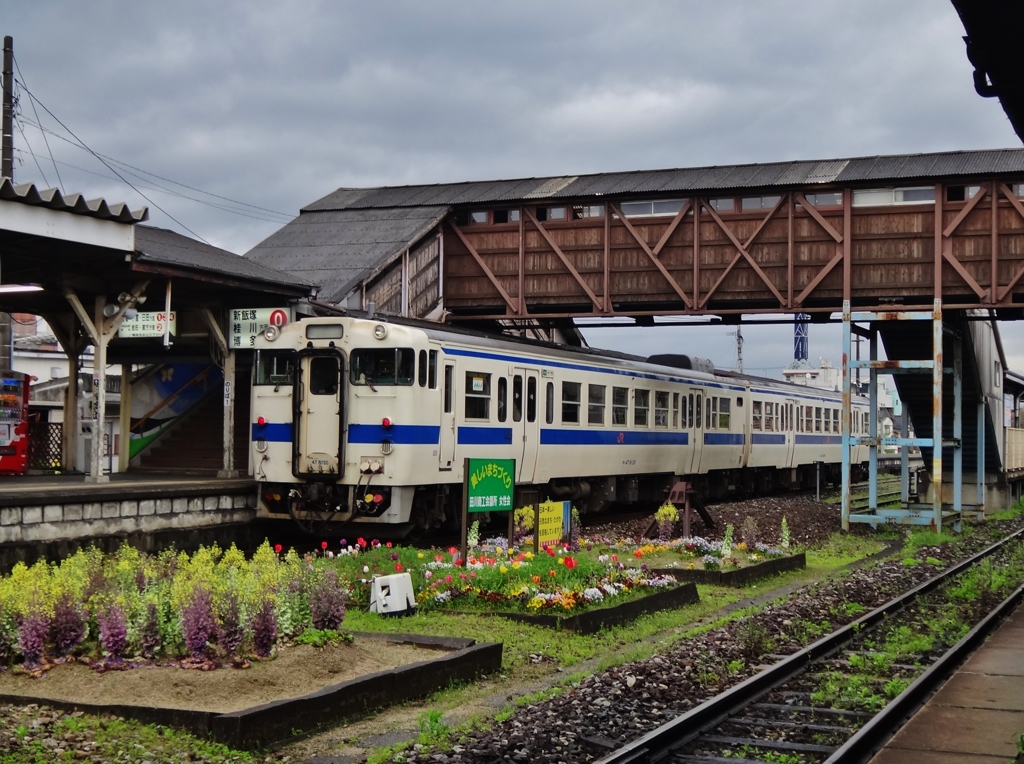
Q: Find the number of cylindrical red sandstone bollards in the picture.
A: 0